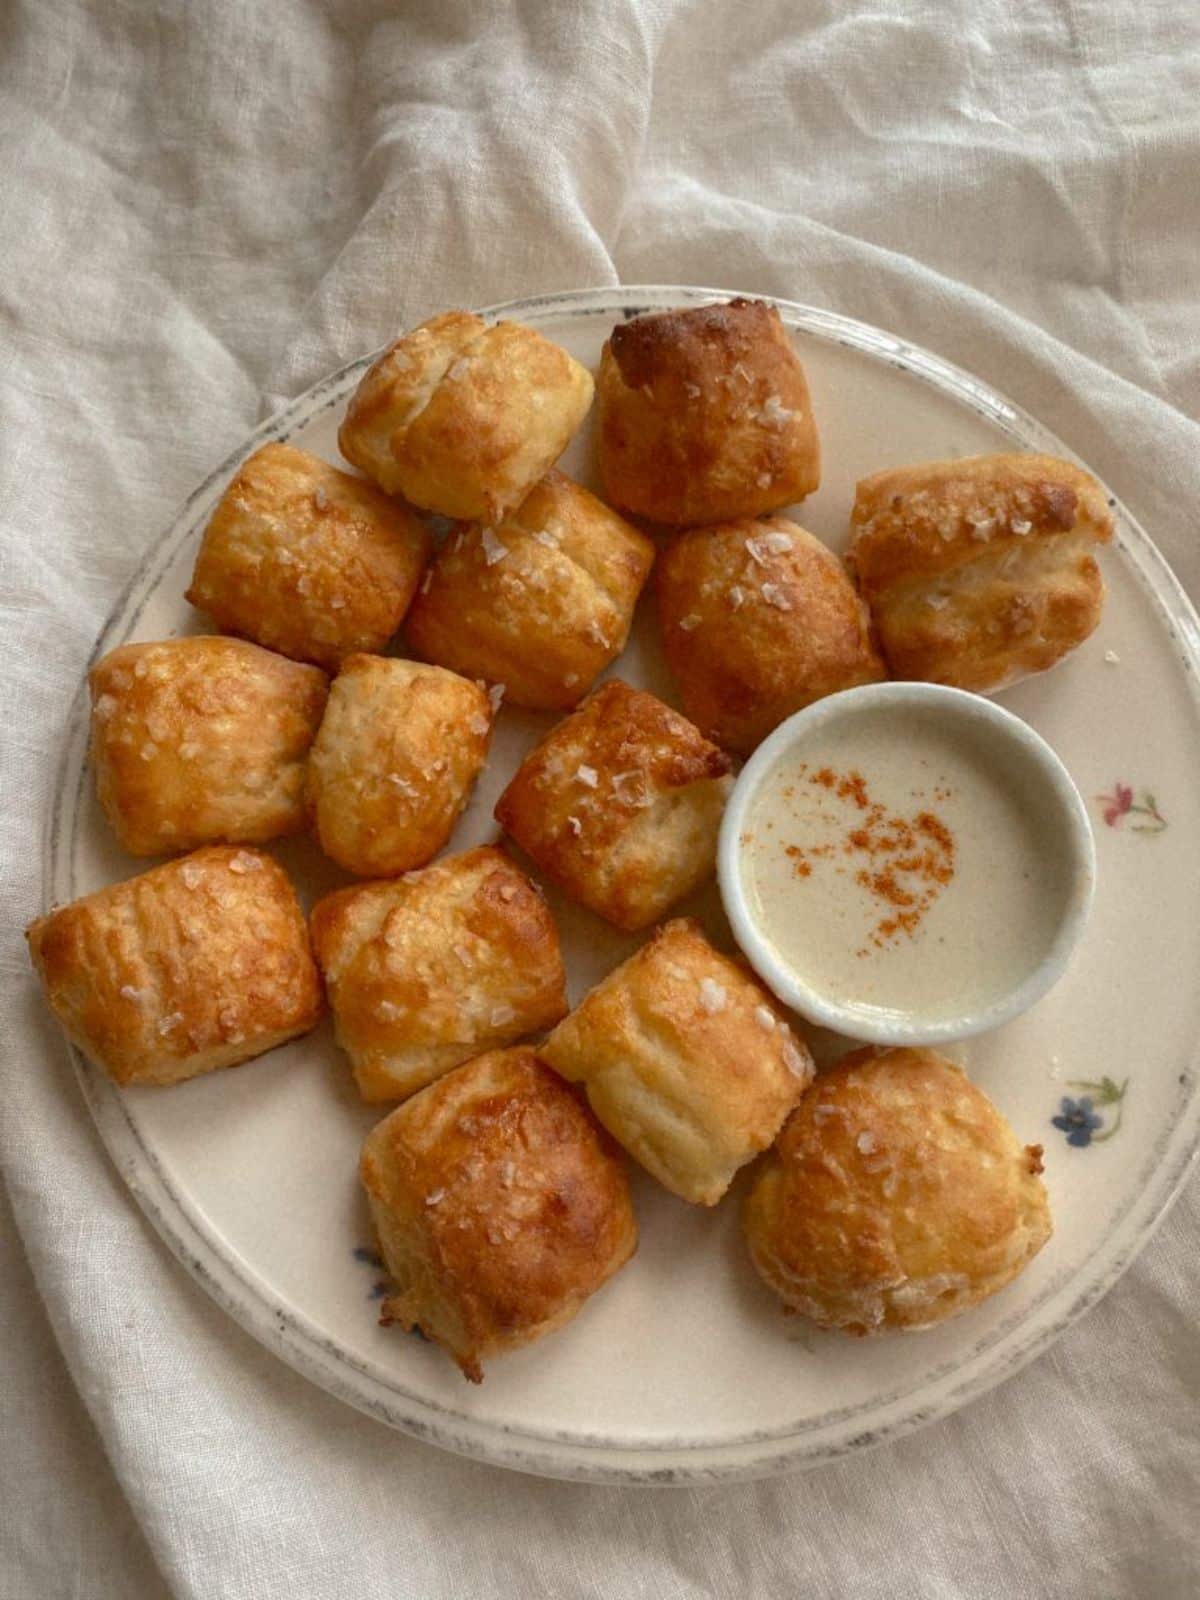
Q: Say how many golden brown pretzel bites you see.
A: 14